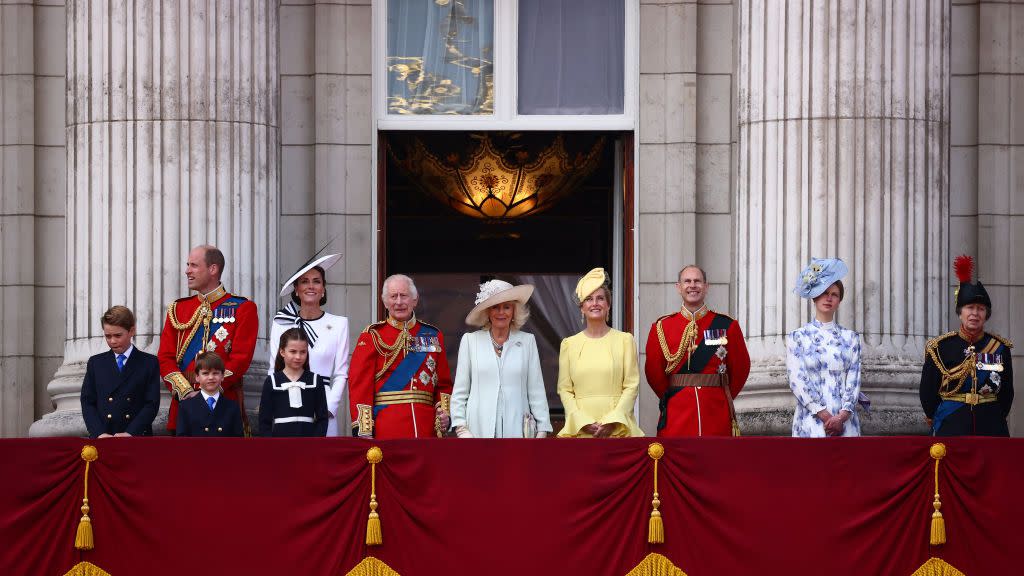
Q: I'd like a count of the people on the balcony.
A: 11